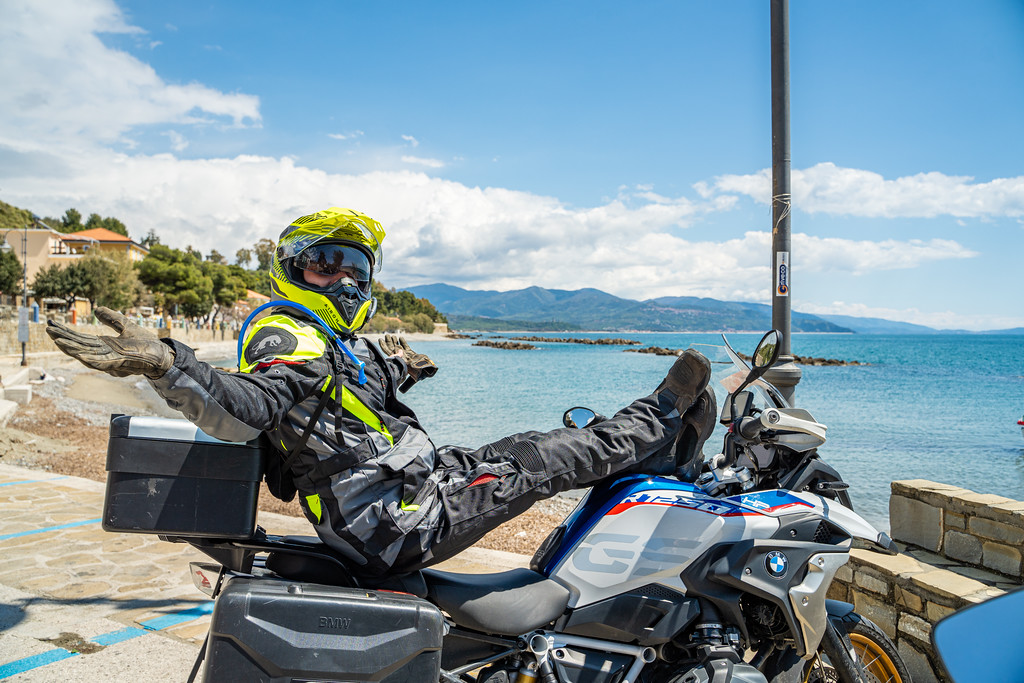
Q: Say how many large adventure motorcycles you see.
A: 1